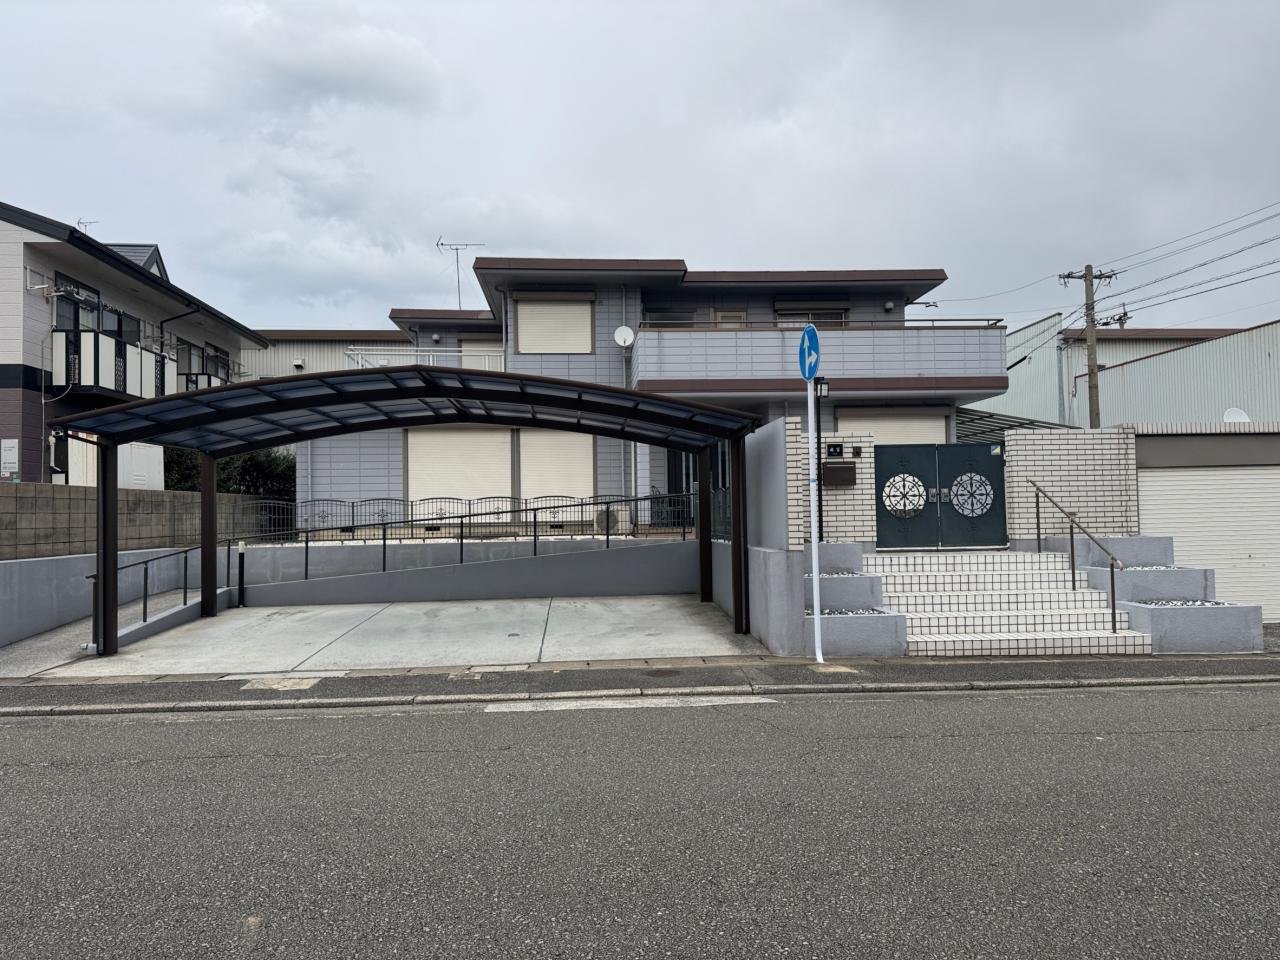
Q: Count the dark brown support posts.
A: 4